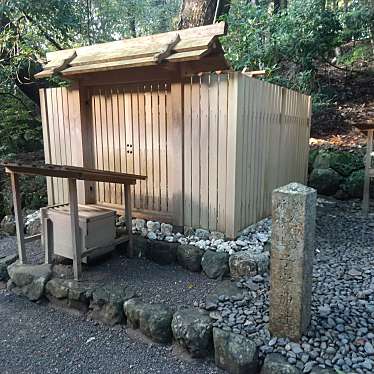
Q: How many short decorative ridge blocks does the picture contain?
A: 2